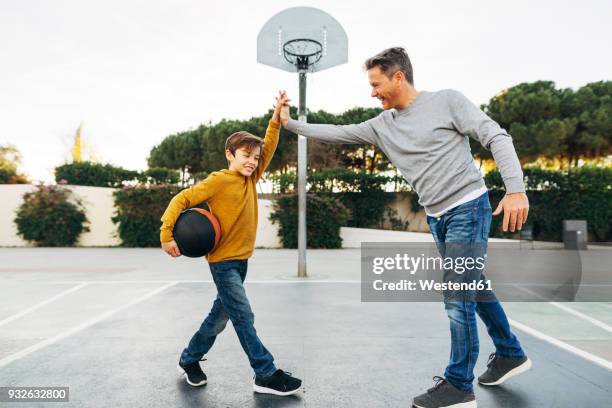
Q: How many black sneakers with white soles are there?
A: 2